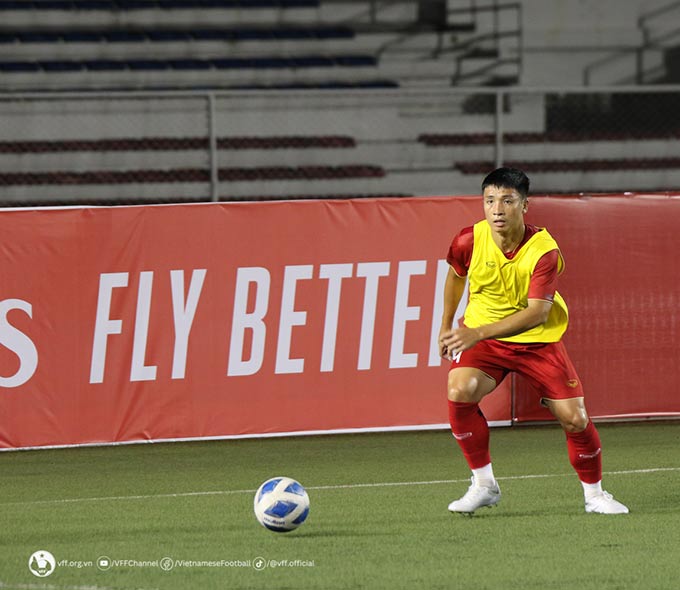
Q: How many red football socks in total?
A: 2